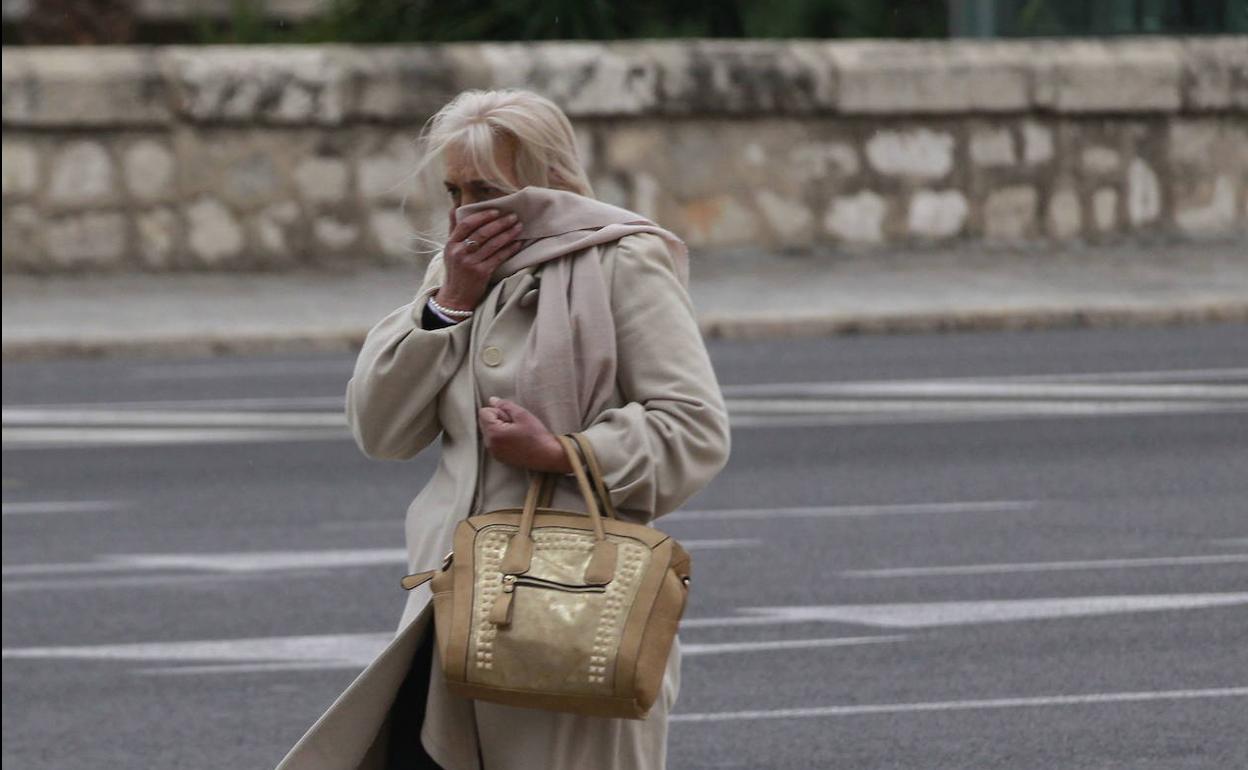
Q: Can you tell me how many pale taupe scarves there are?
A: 1